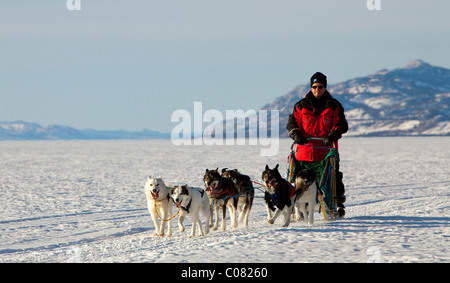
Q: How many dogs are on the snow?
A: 6